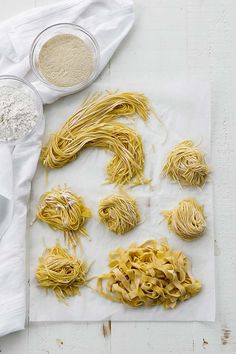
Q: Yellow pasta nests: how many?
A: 5